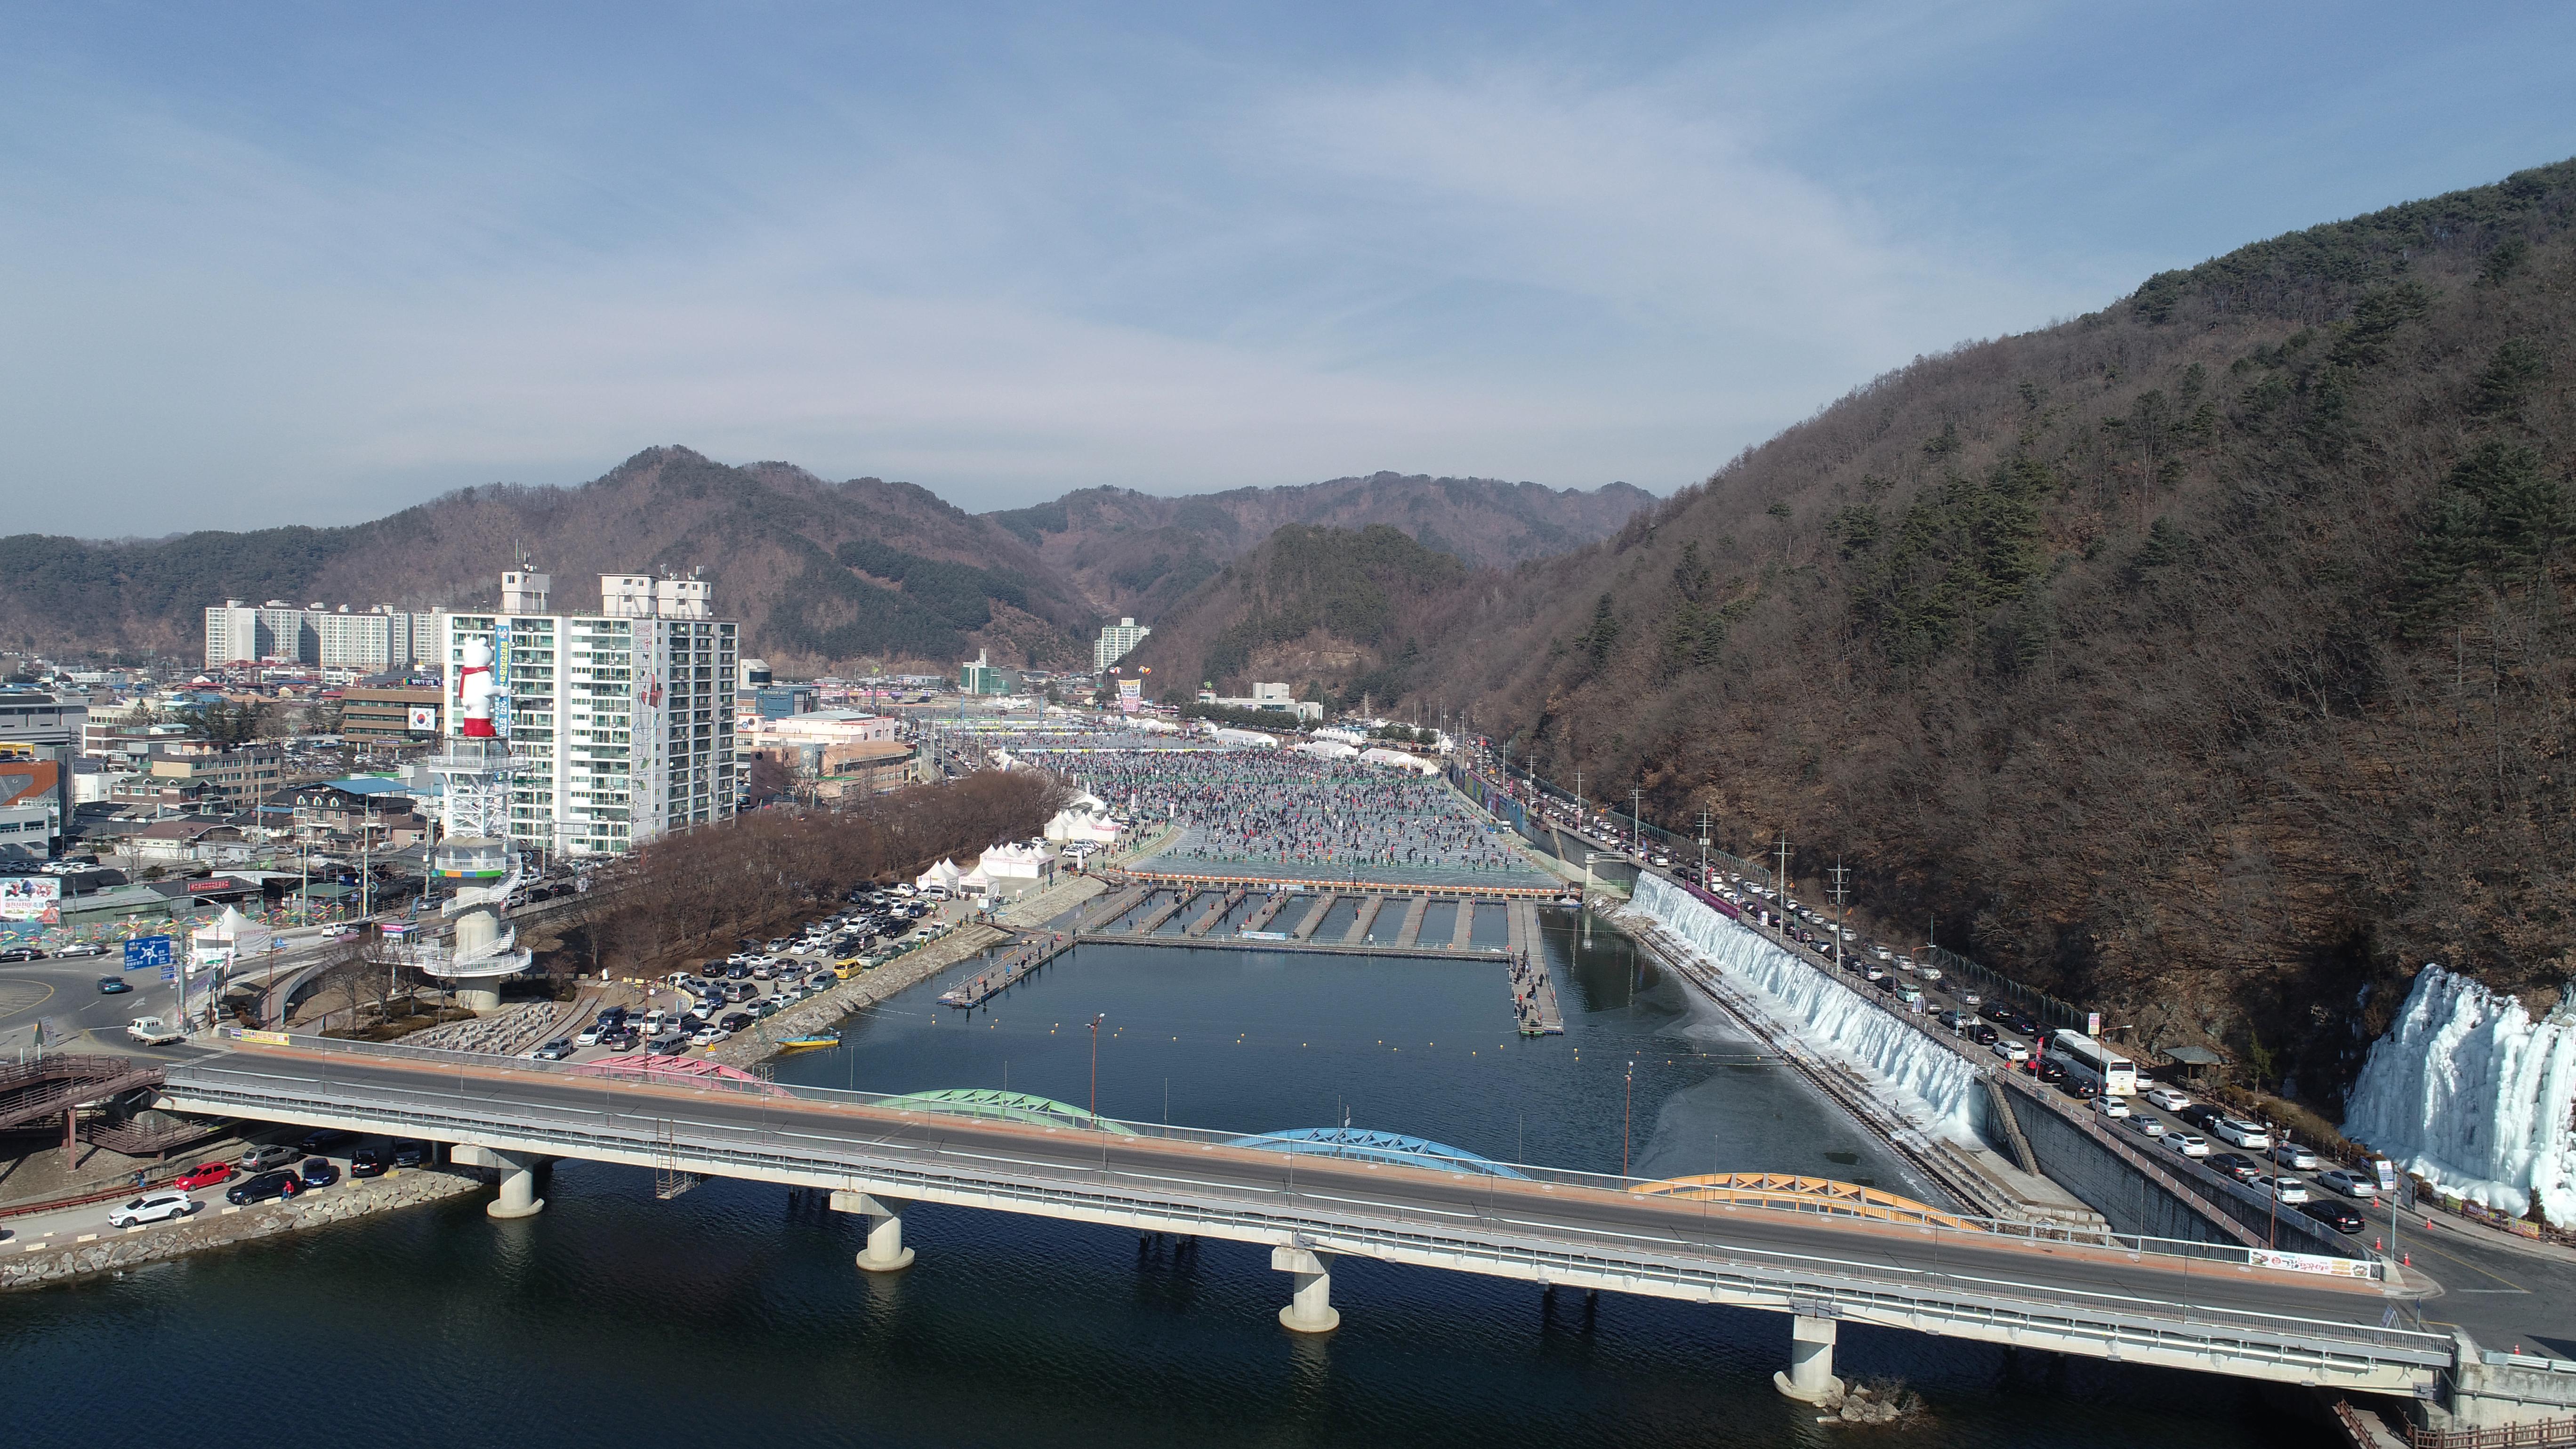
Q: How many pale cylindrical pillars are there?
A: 4